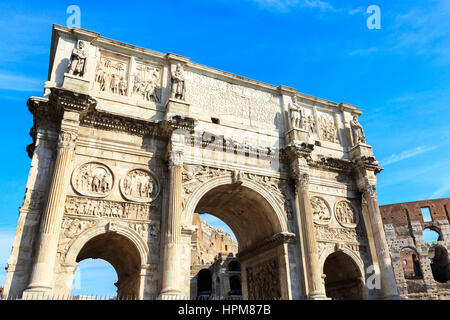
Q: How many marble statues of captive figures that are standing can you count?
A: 4